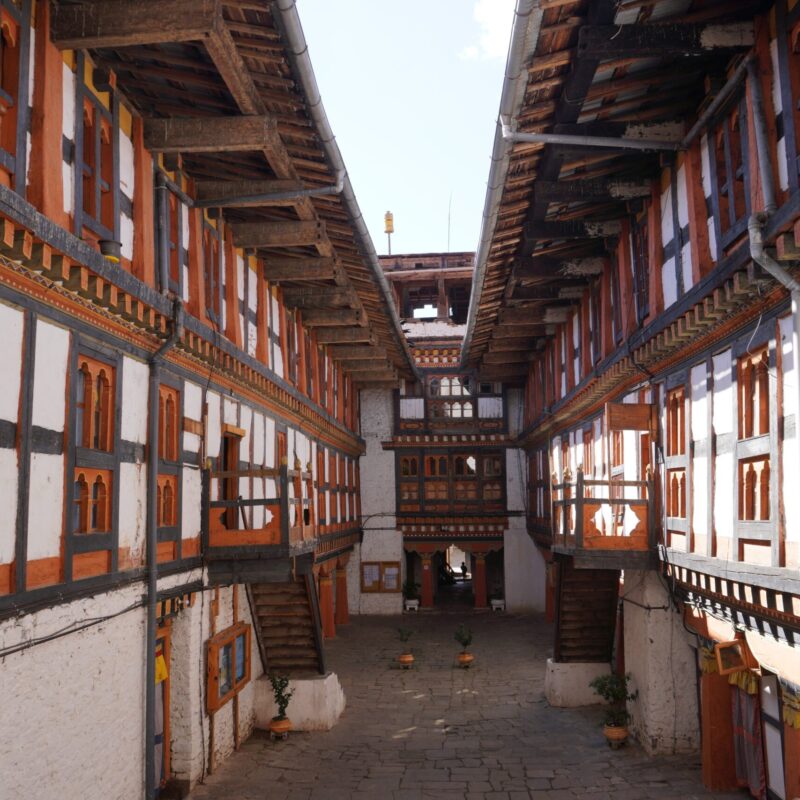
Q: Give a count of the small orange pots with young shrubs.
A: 4